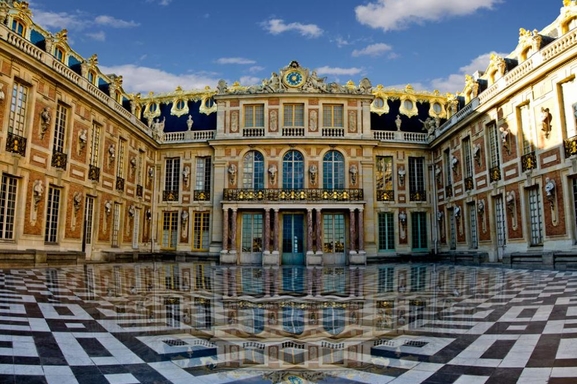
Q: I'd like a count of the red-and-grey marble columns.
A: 8